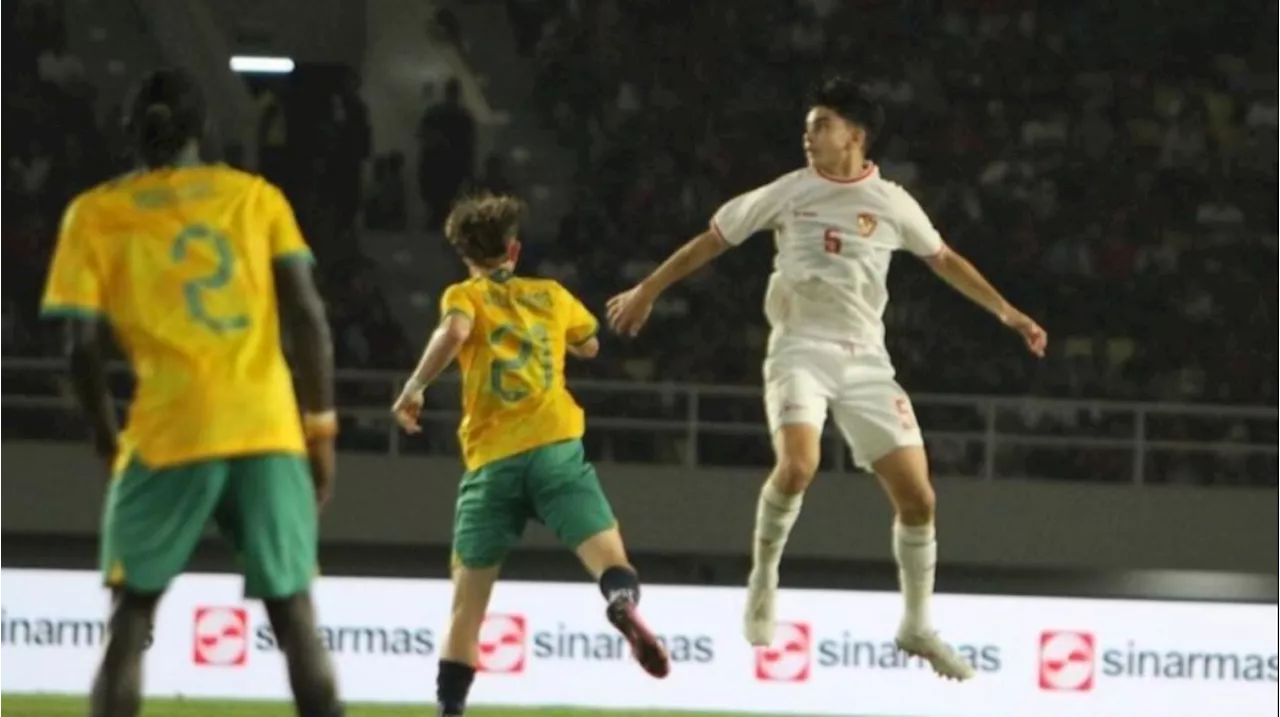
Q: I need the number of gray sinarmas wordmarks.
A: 5